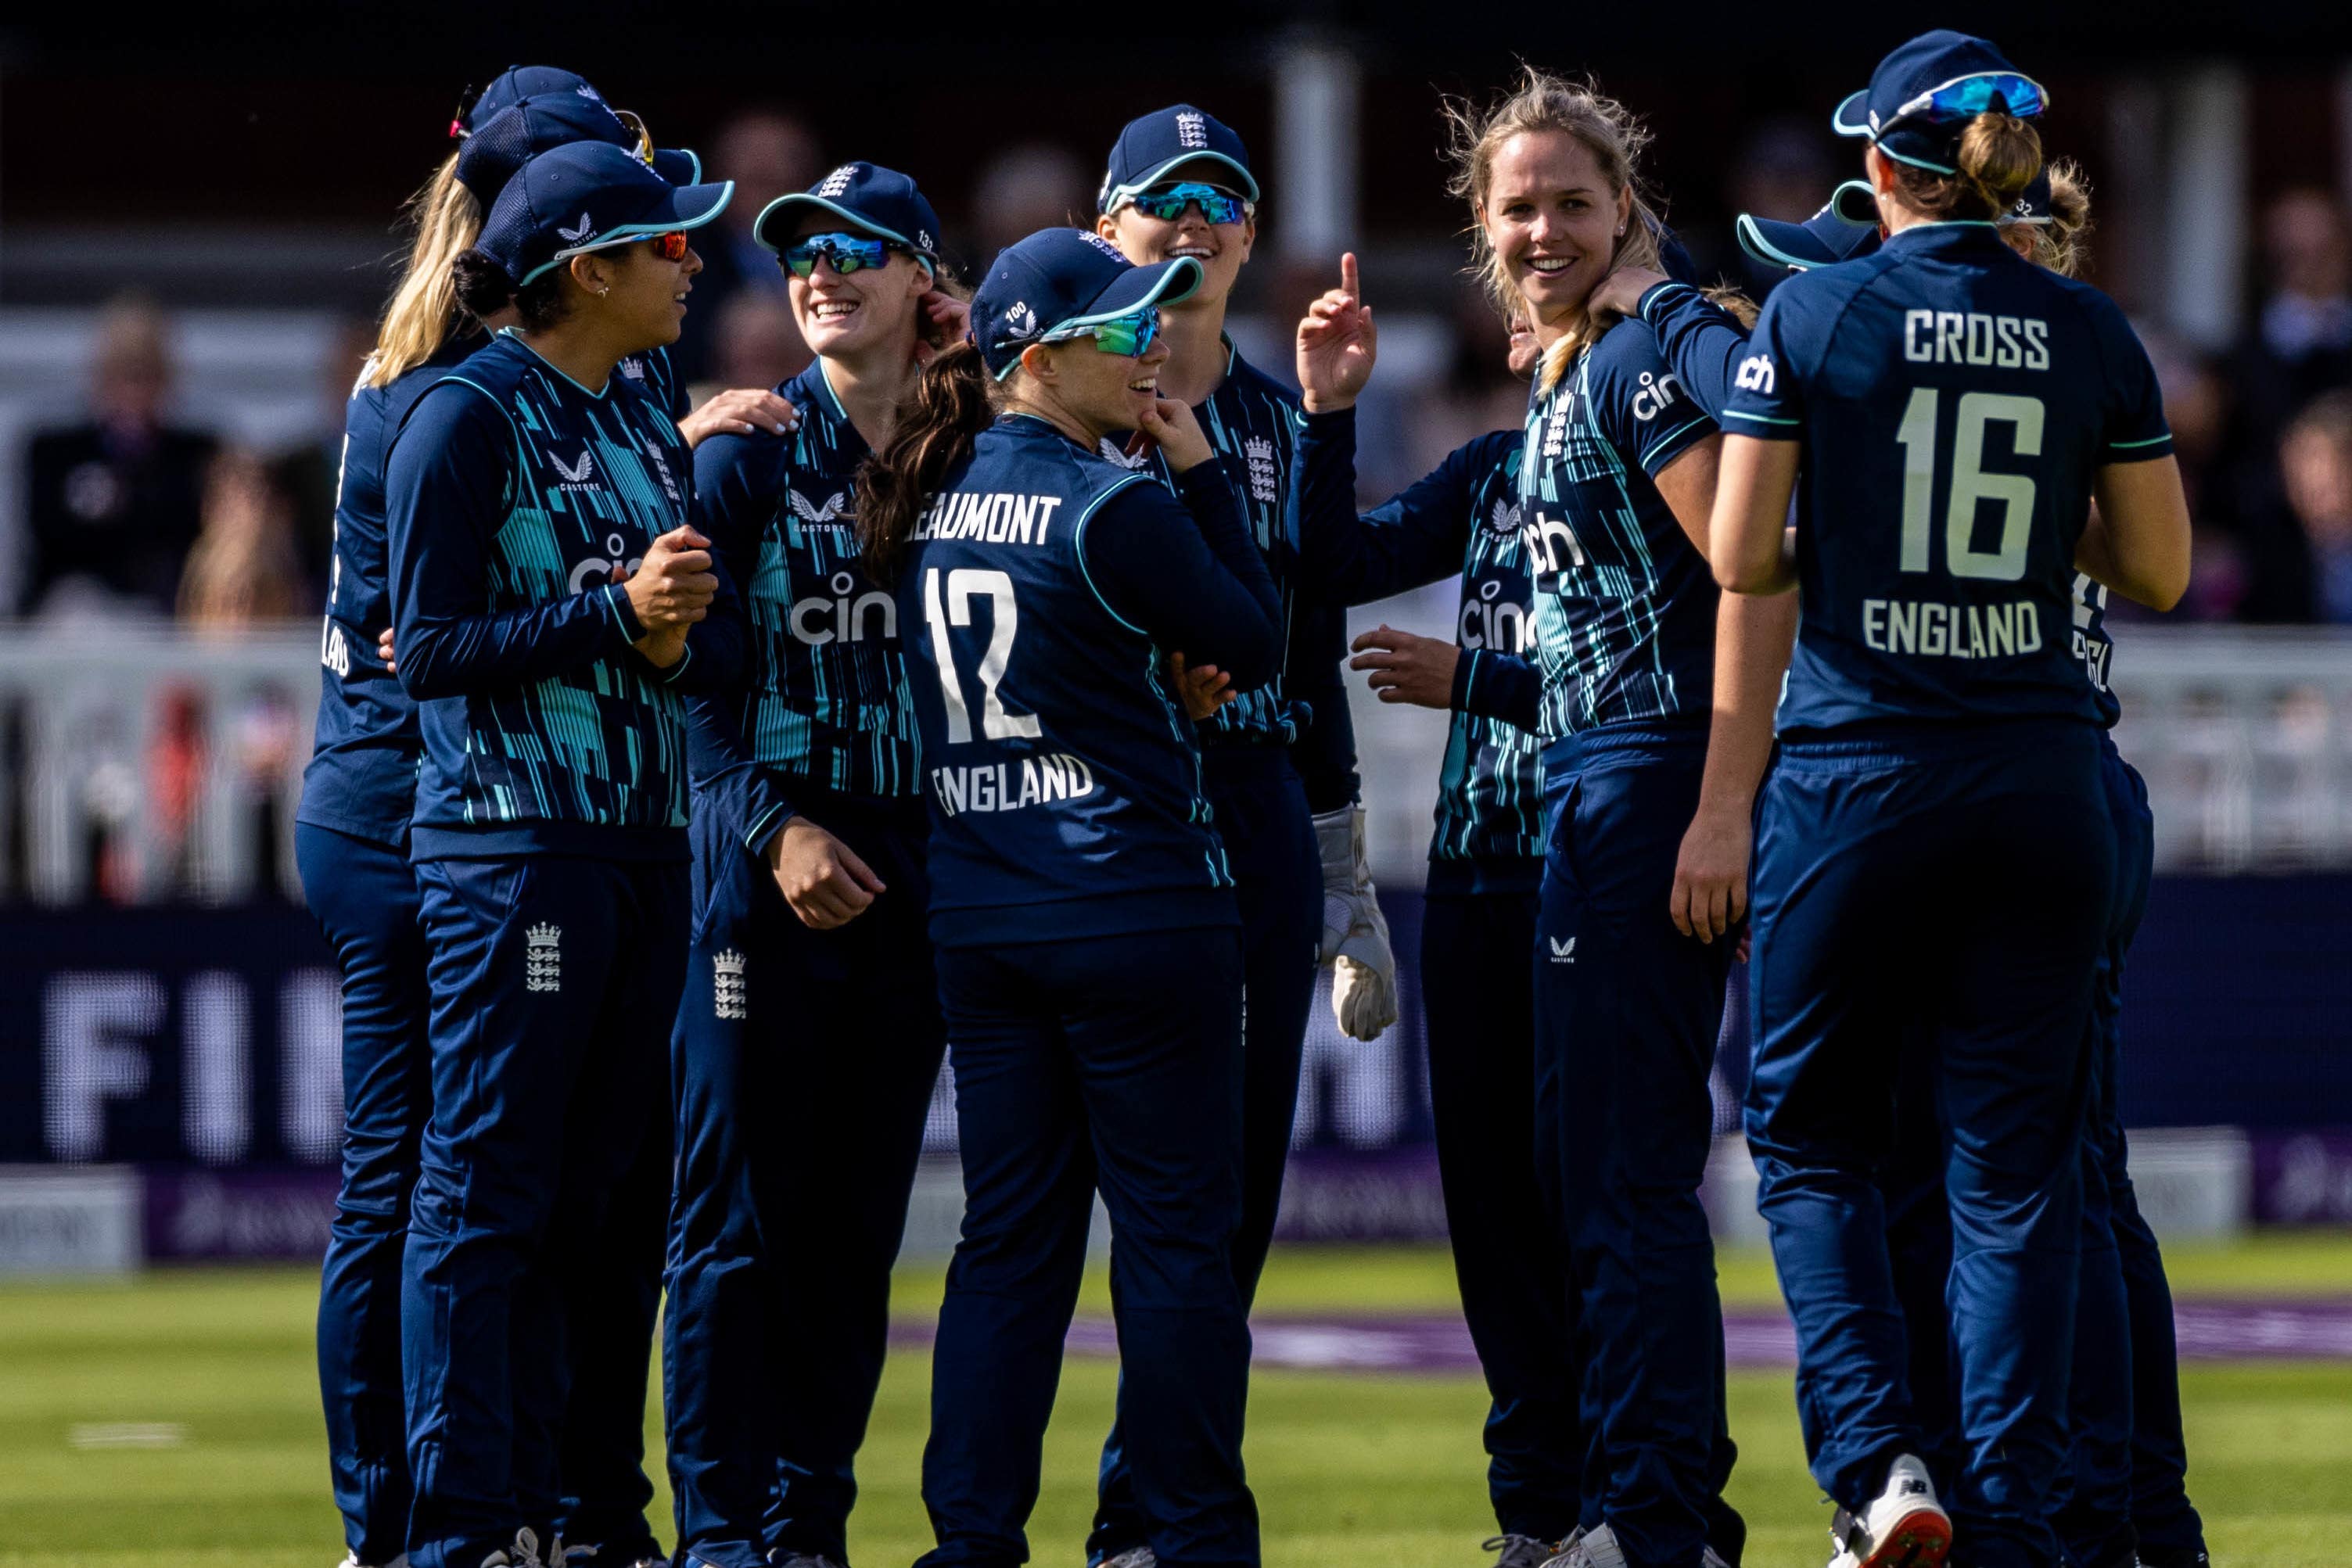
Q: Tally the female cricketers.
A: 11